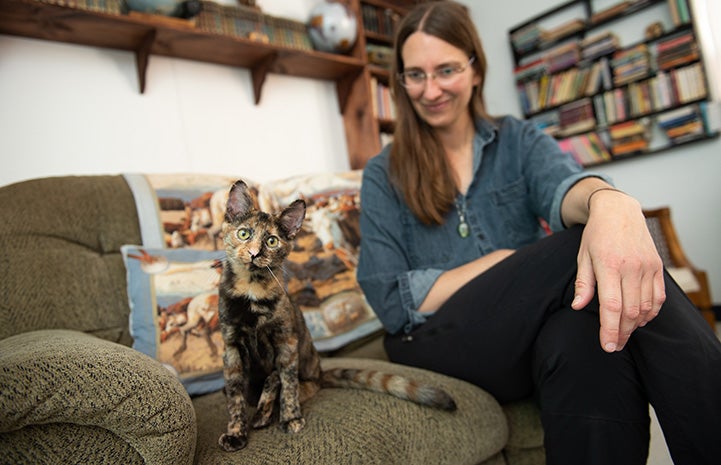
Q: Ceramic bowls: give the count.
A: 0